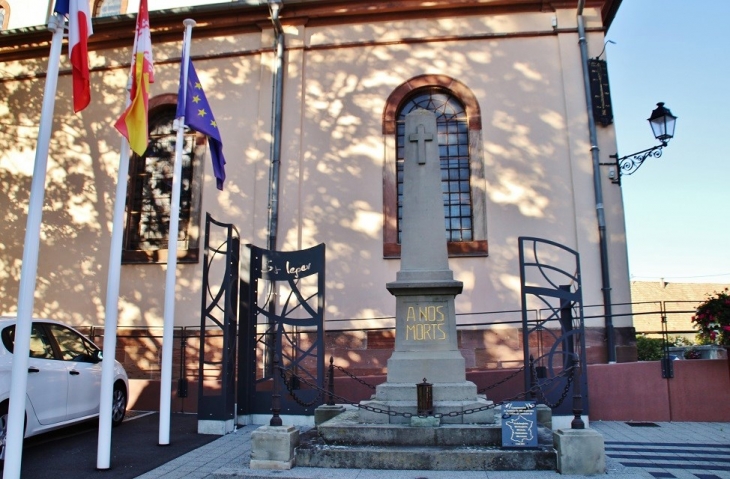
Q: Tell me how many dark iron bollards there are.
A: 4